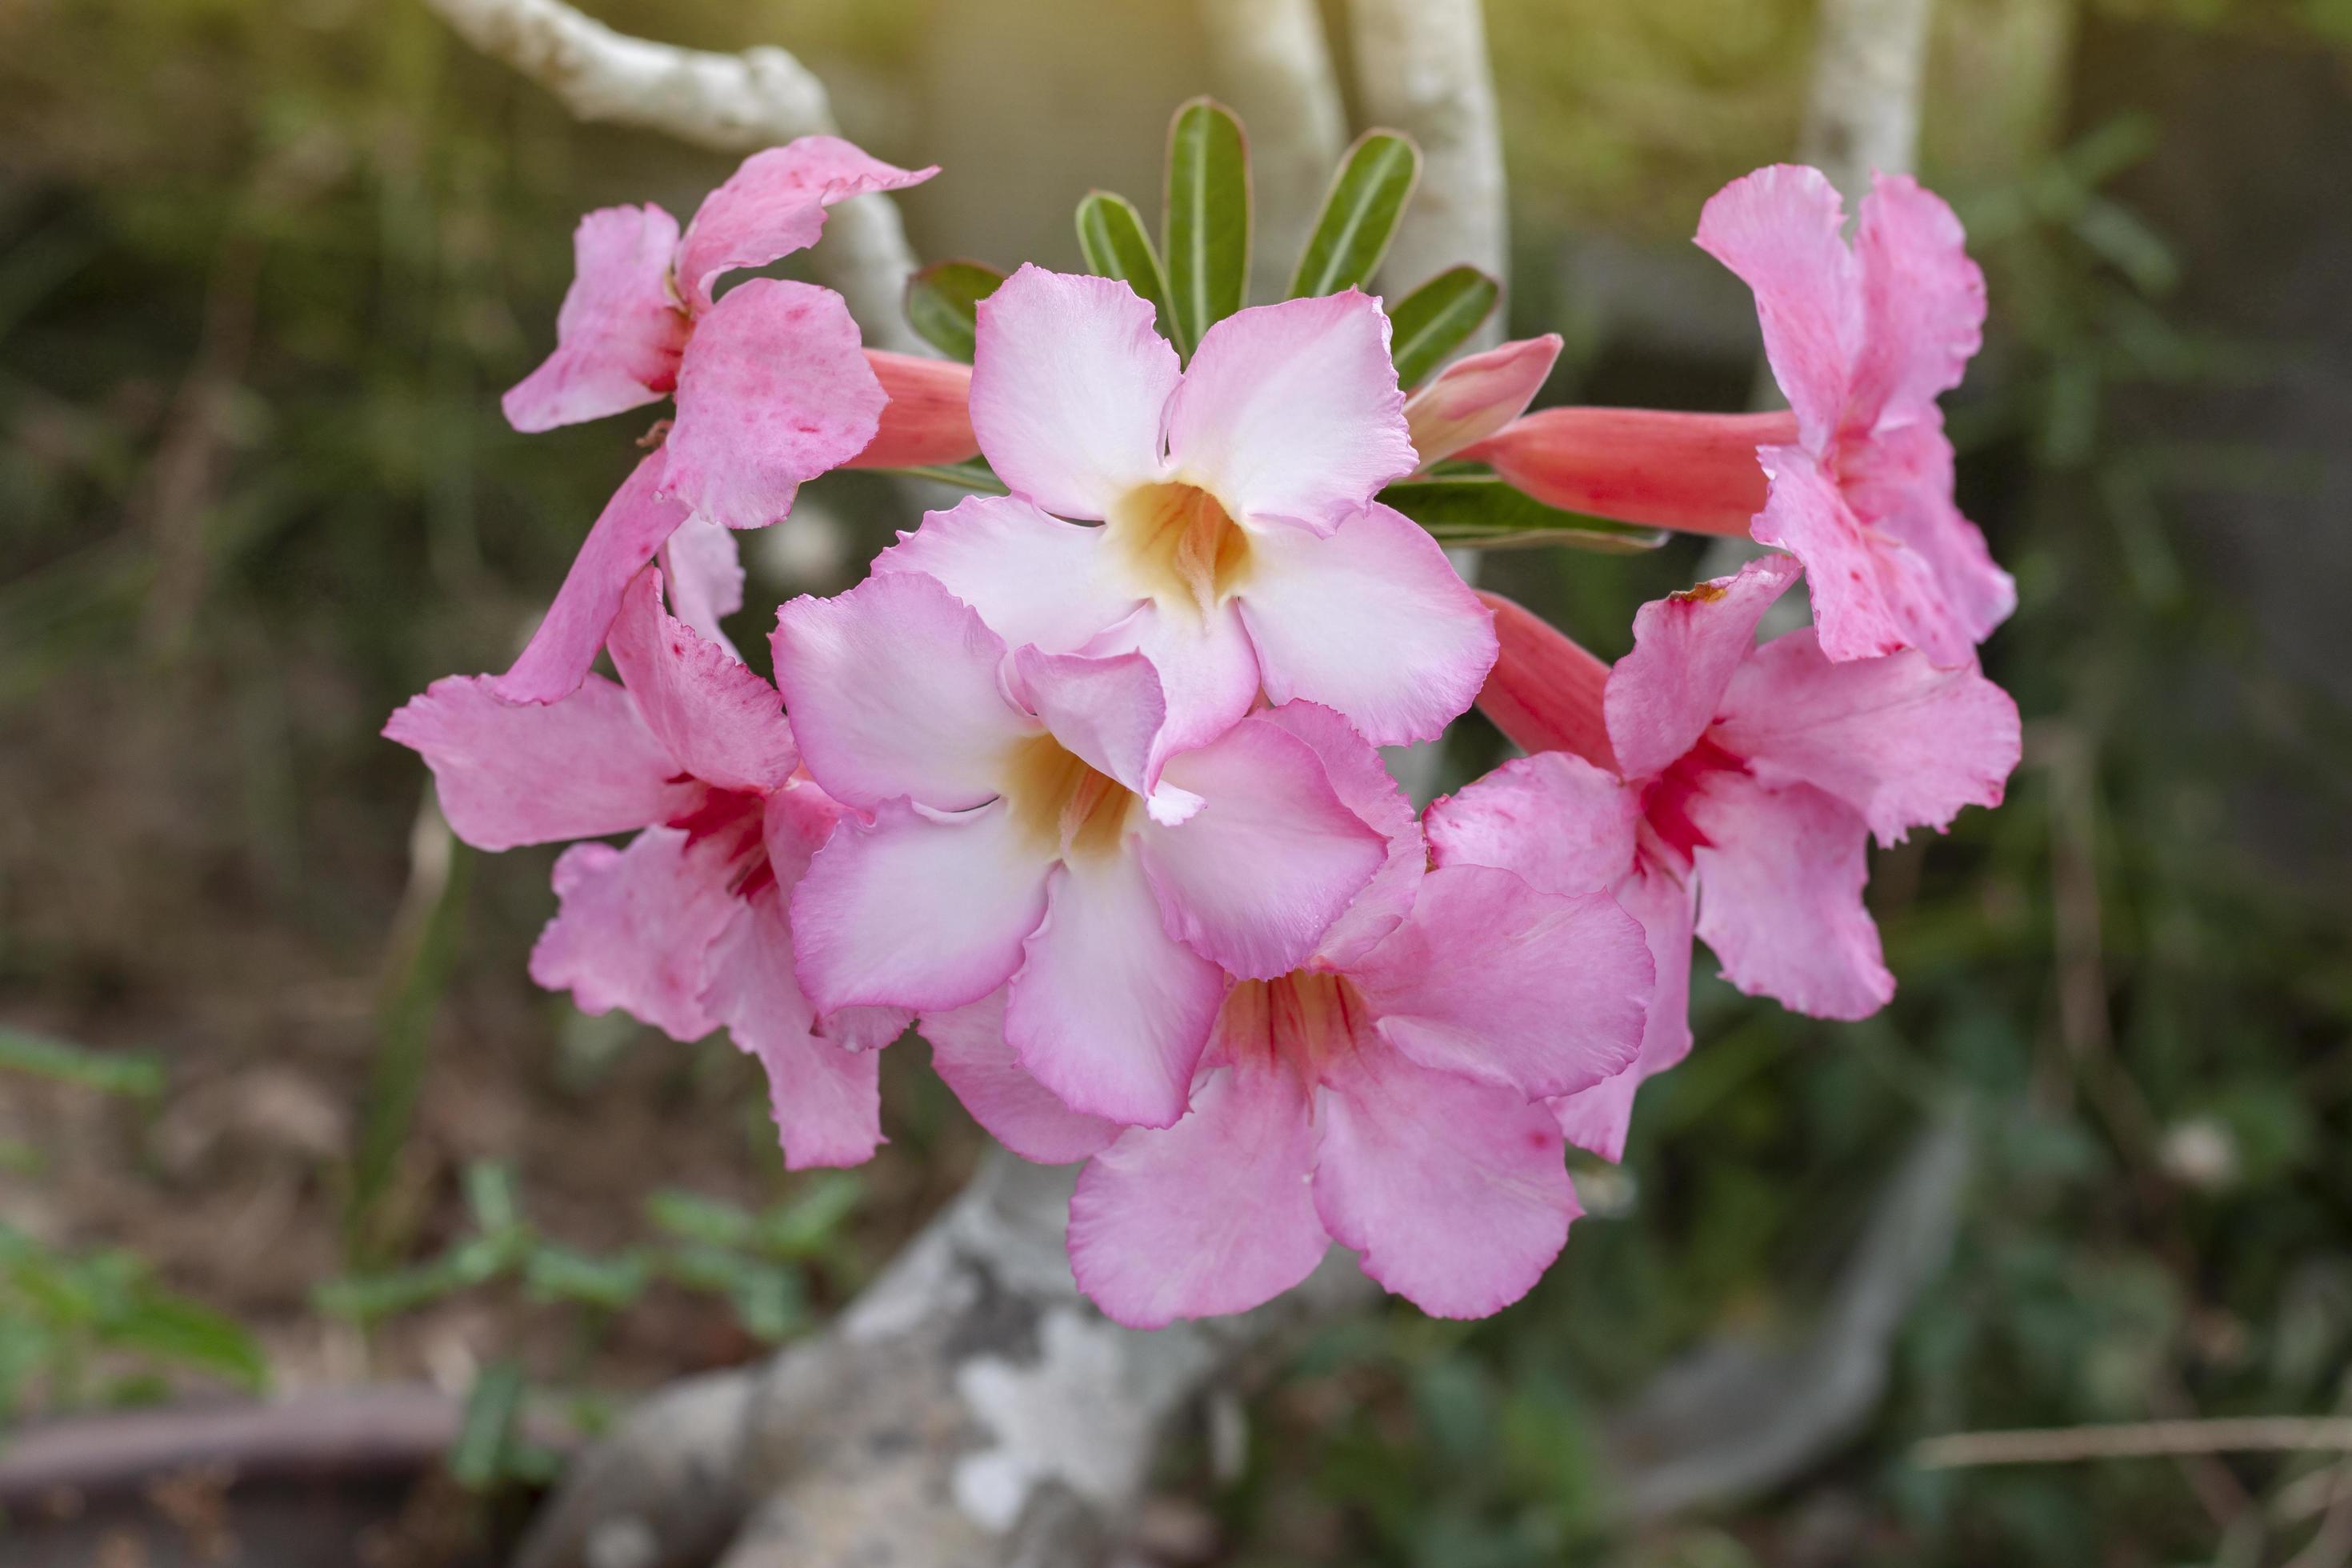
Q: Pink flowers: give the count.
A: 7